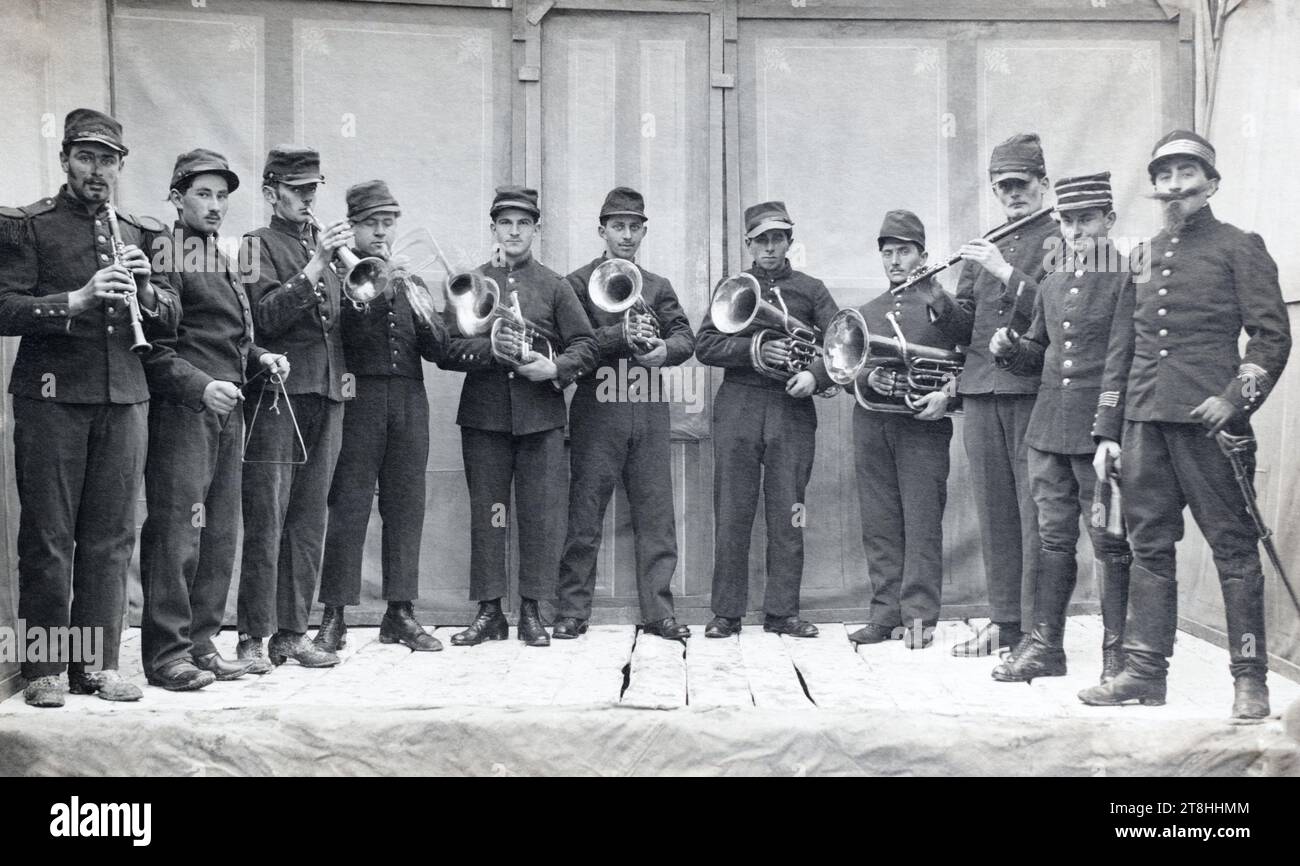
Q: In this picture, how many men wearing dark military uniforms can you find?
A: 11